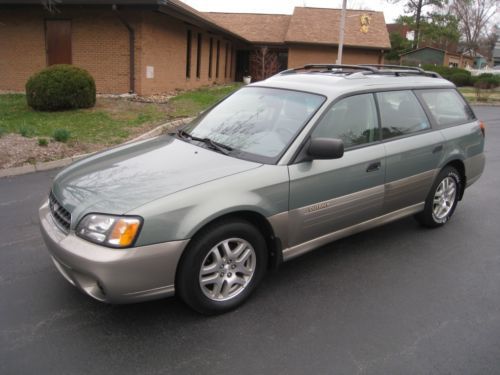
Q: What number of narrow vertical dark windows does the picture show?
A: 6